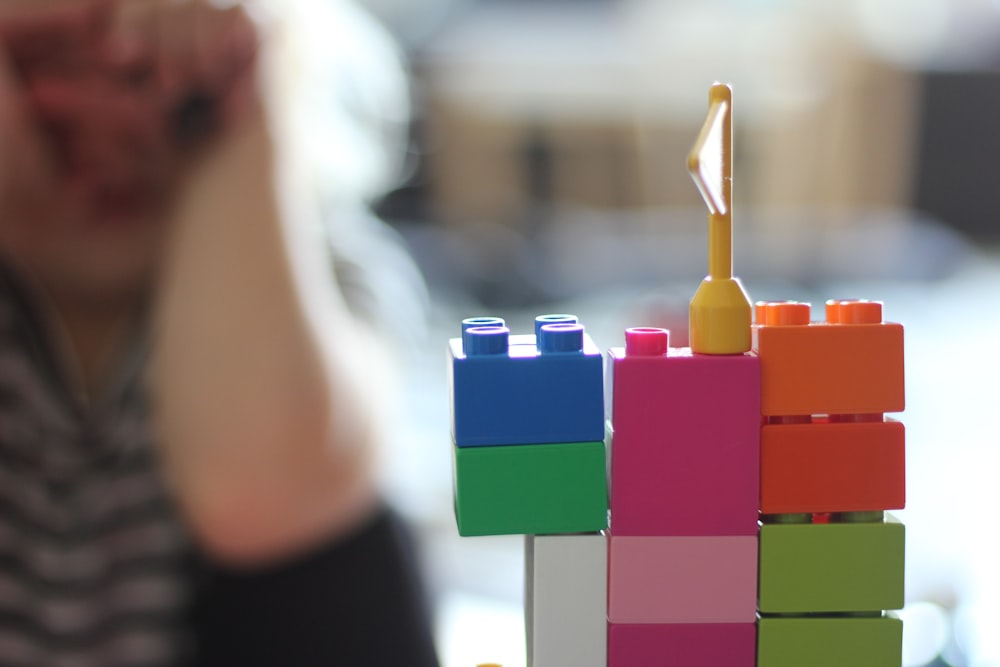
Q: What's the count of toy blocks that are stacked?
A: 10